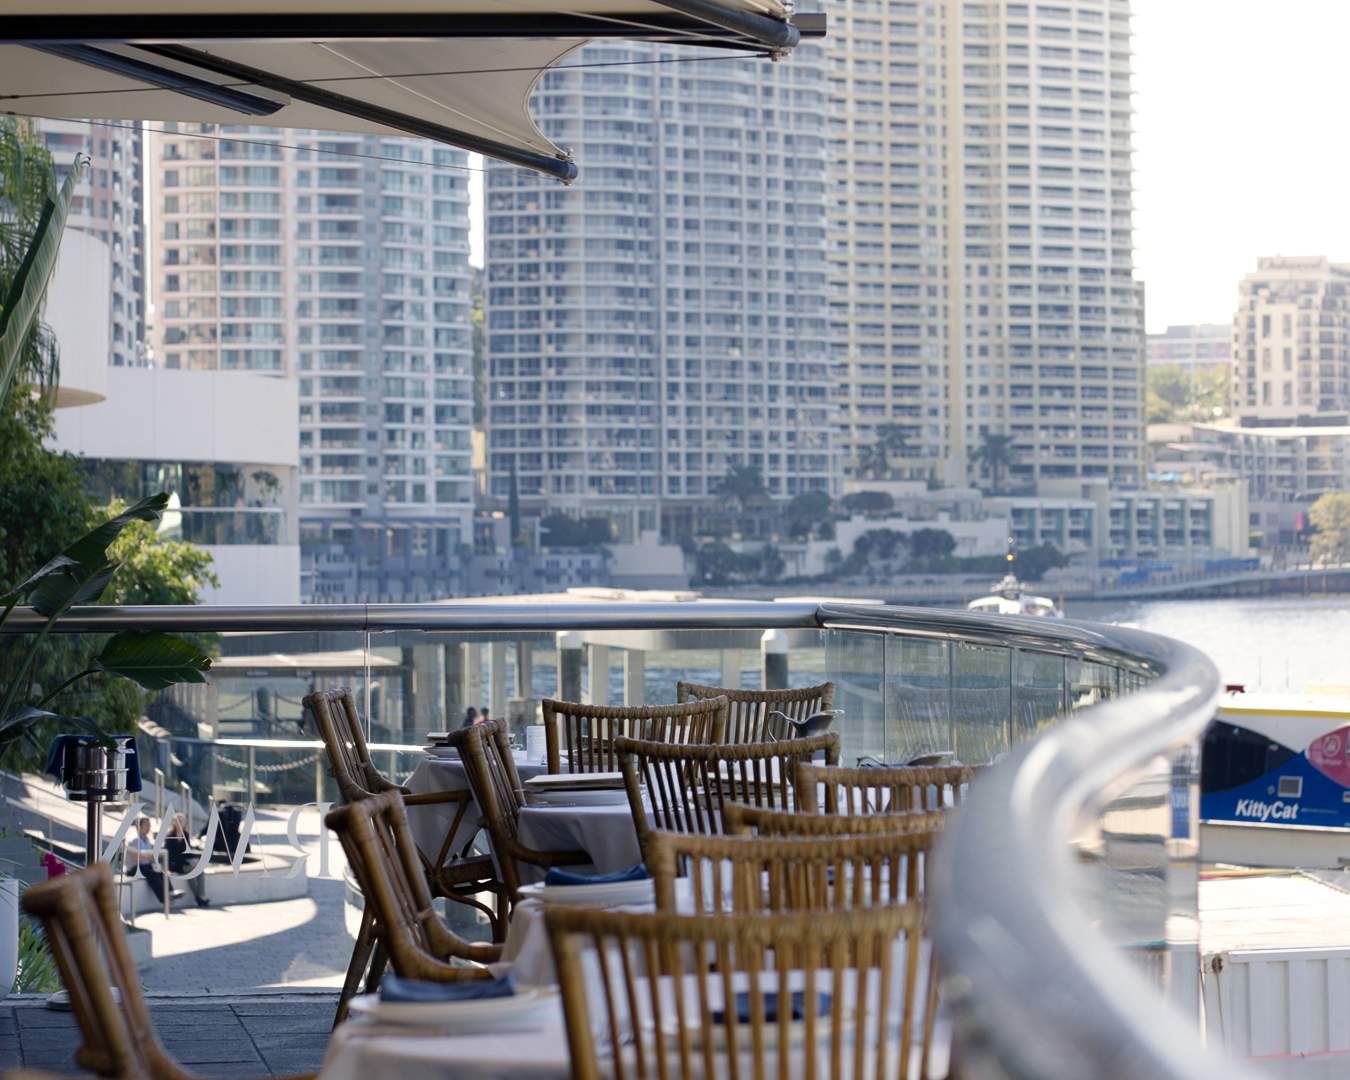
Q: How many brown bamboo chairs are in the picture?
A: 11